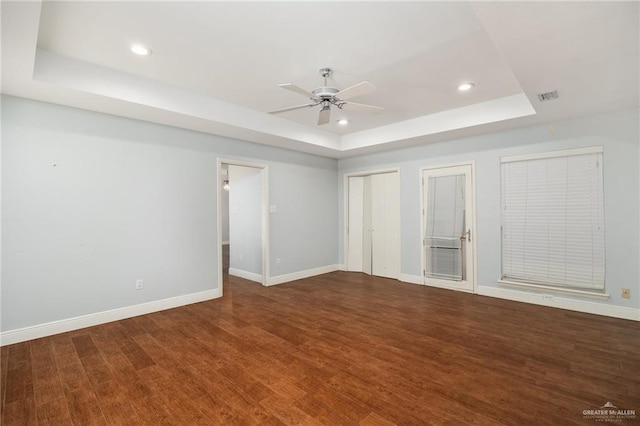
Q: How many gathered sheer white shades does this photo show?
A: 0